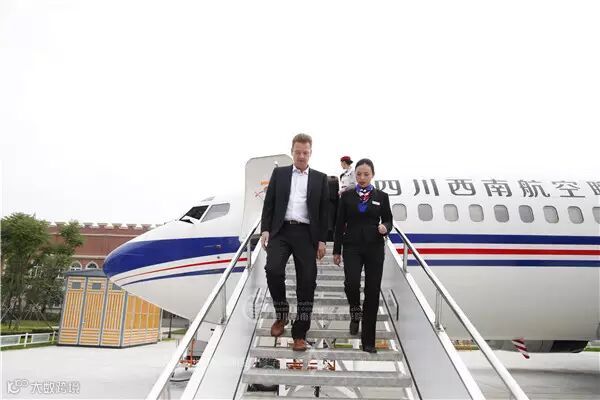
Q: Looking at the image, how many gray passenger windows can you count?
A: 9